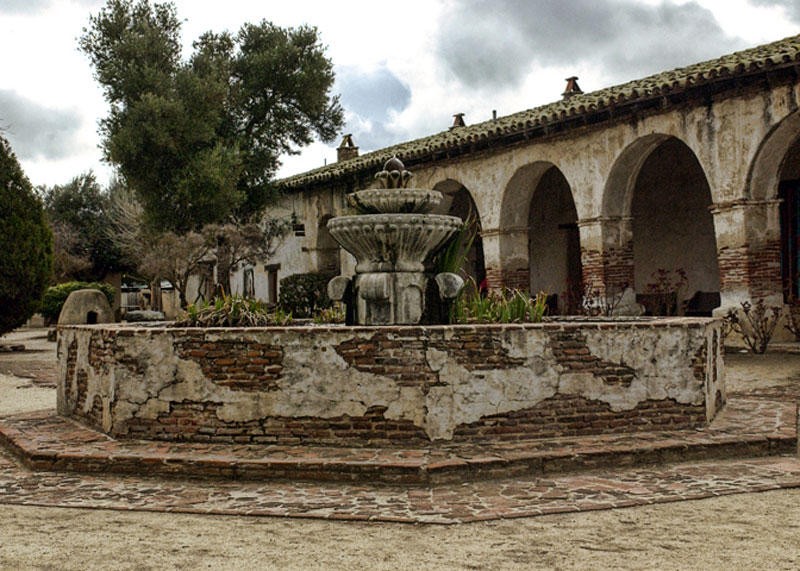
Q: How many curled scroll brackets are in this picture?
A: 3